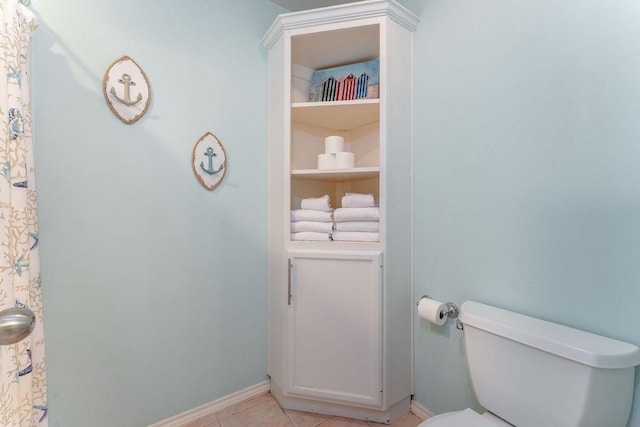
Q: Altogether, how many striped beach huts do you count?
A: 3